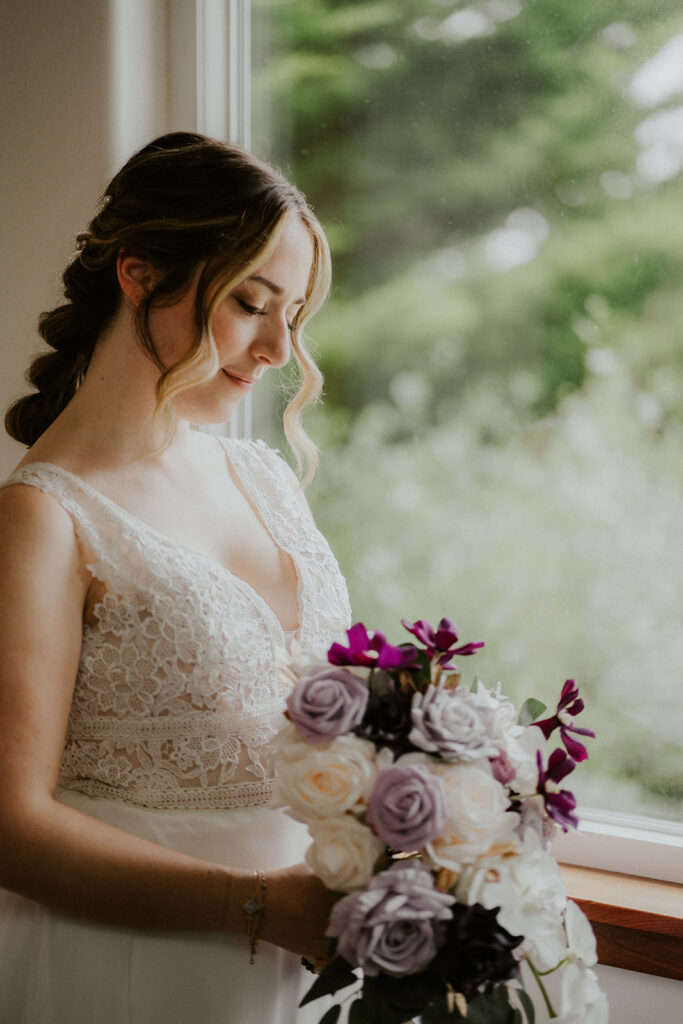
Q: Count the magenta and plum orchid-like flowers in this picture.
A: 4